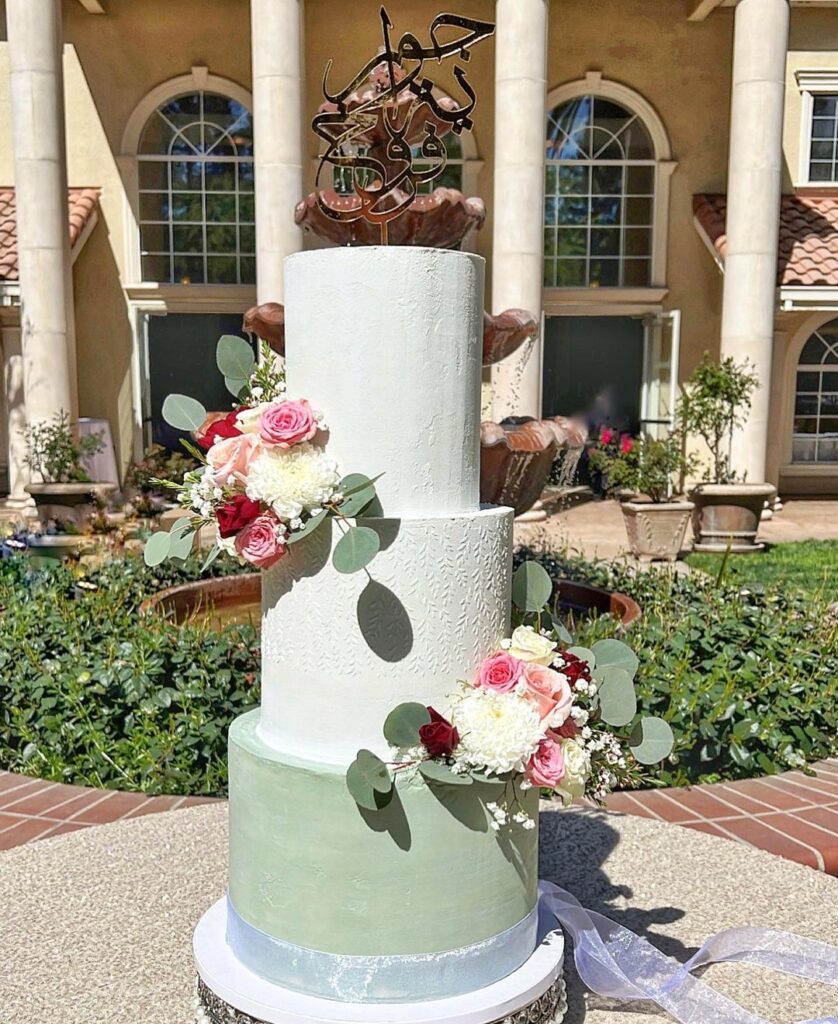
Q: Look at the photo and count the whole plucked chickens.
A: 0